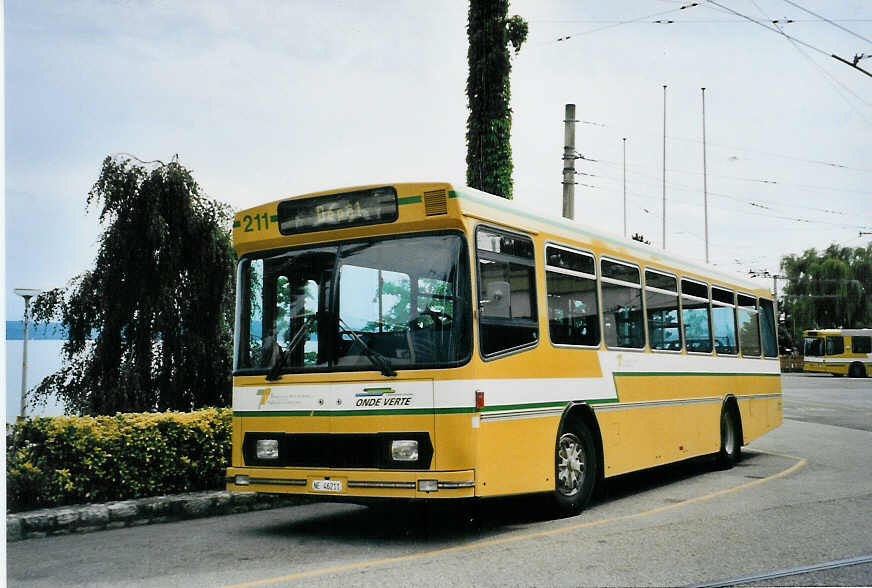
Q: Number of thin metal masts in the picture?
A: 3